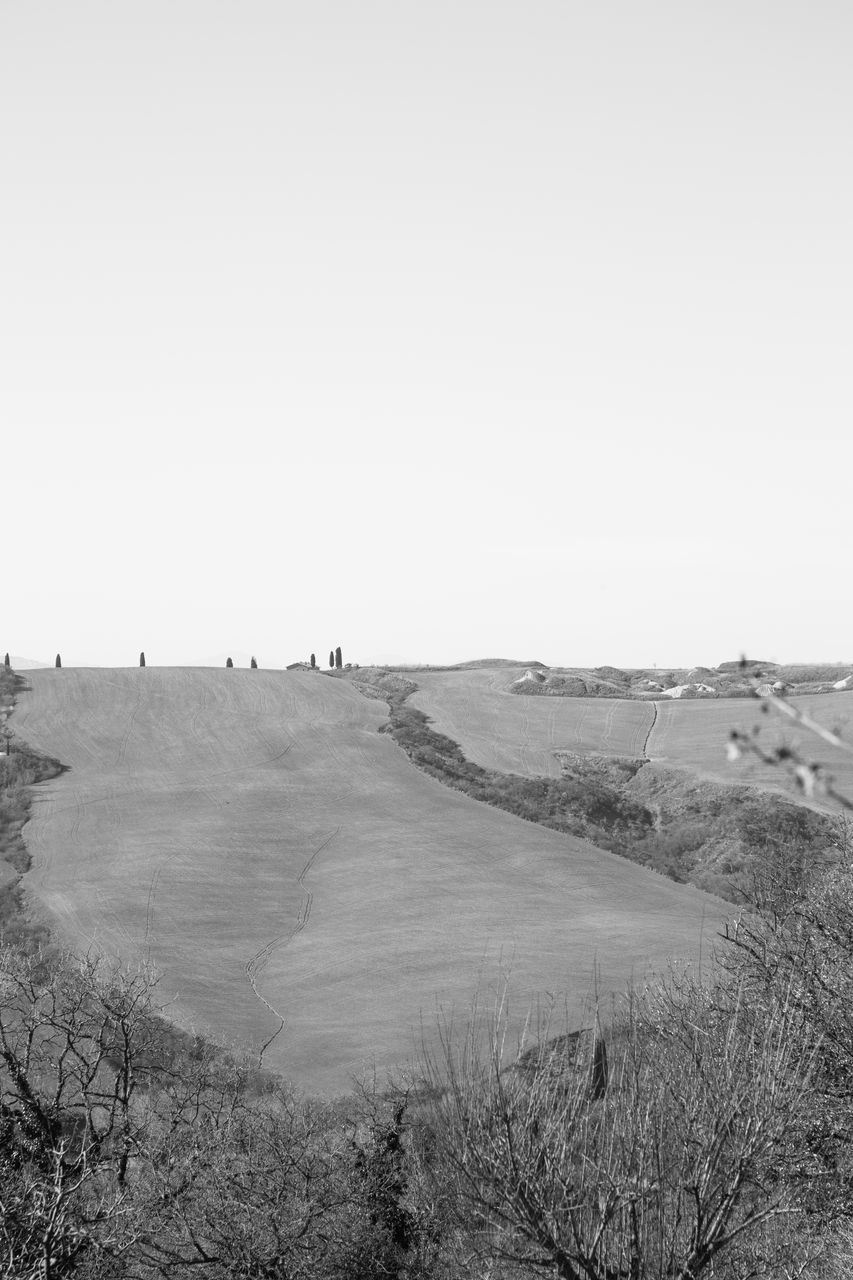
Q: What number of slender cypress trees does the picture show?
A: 8